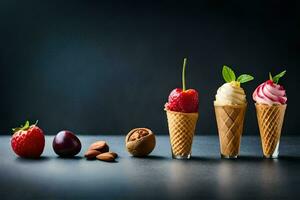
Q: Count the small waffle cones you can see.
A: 3